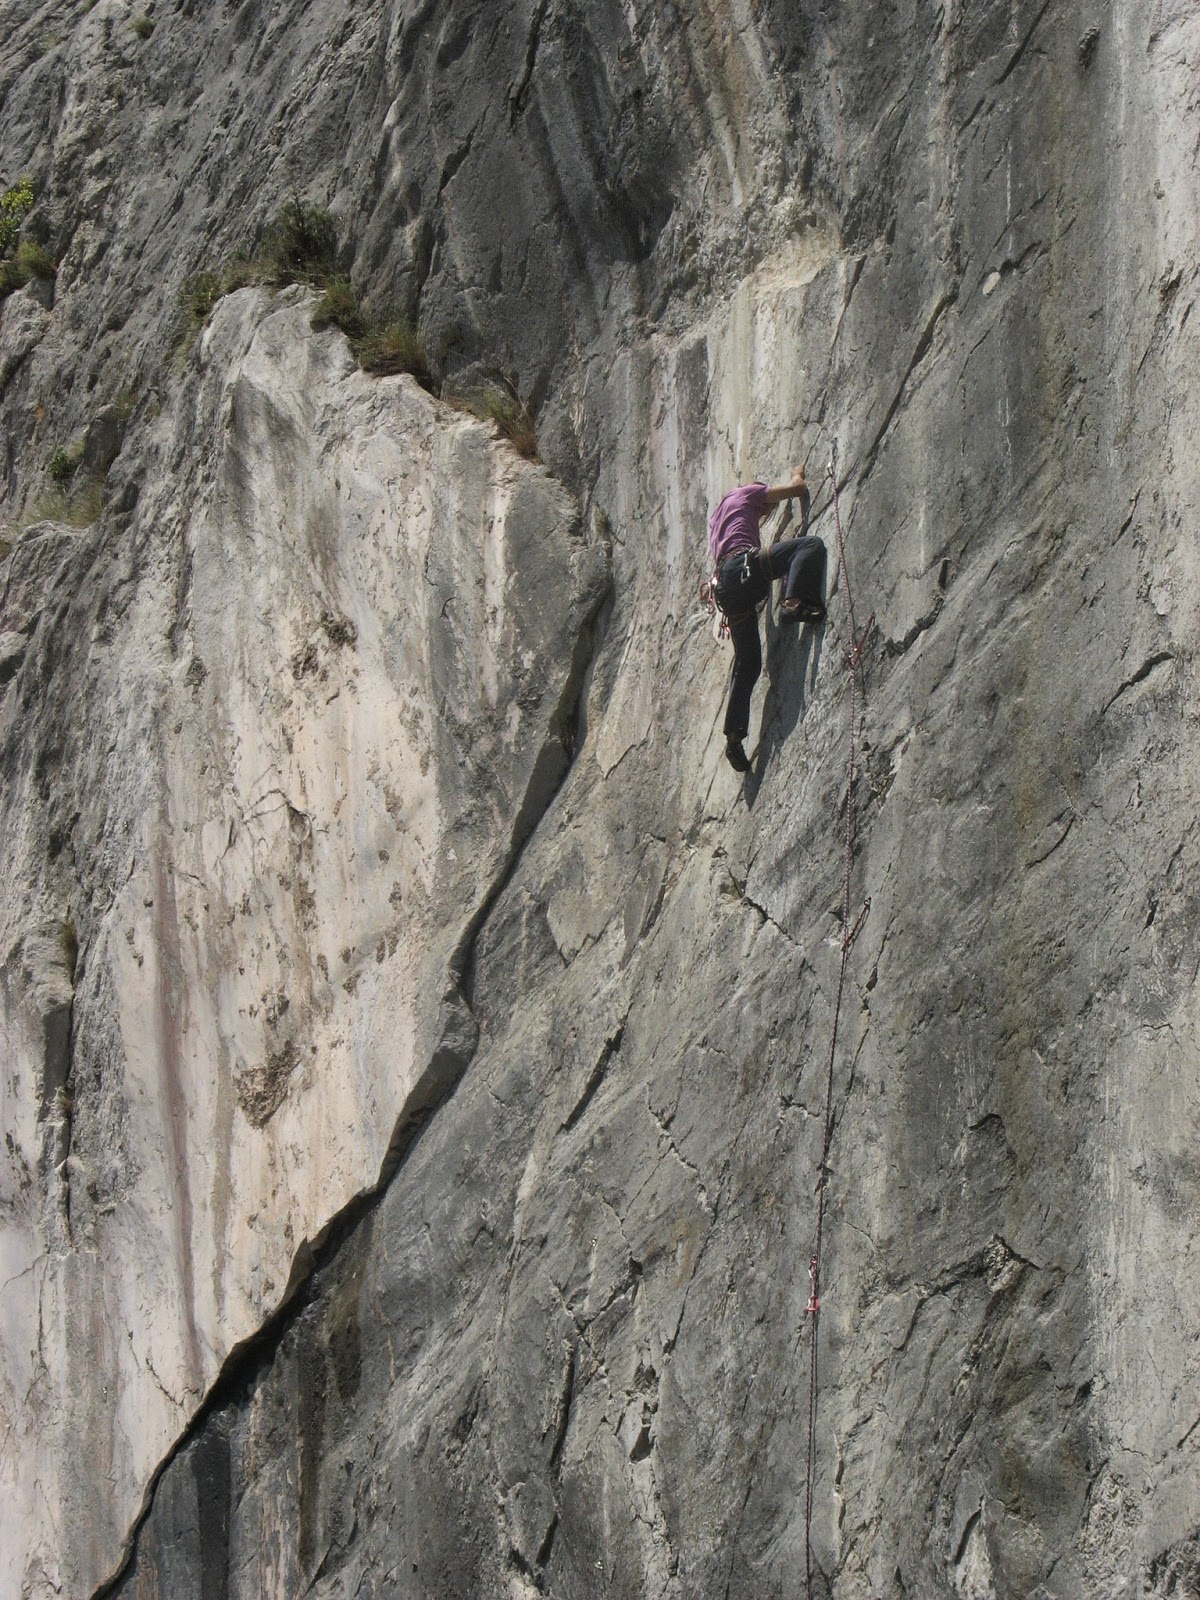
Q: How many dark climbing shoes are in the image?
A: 2